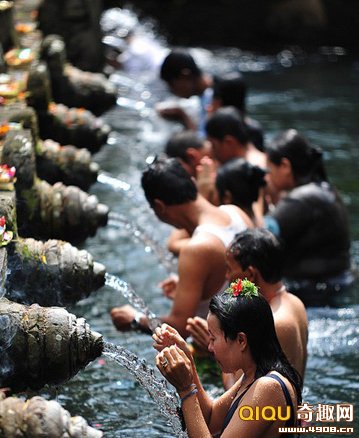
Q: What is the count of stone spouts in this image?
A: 7